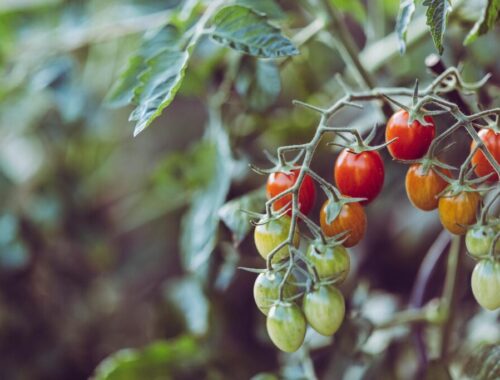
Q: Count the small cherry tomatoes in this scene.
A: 14